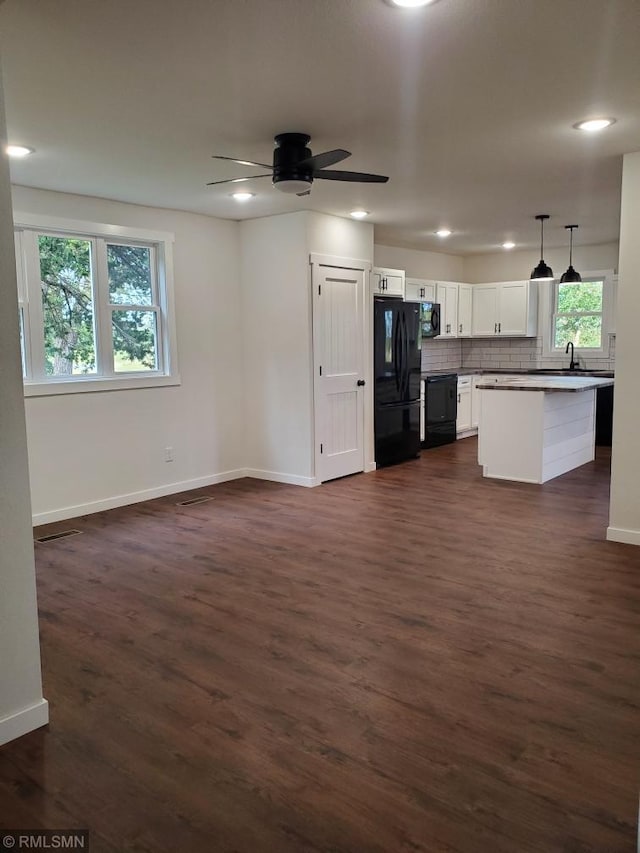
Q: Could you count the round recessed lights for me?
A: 7